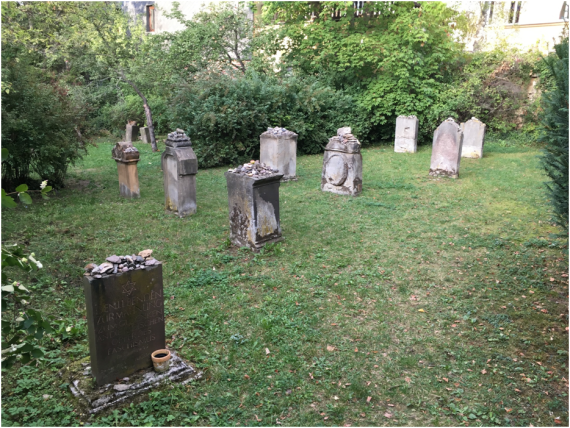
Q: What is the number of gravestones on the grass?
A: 11